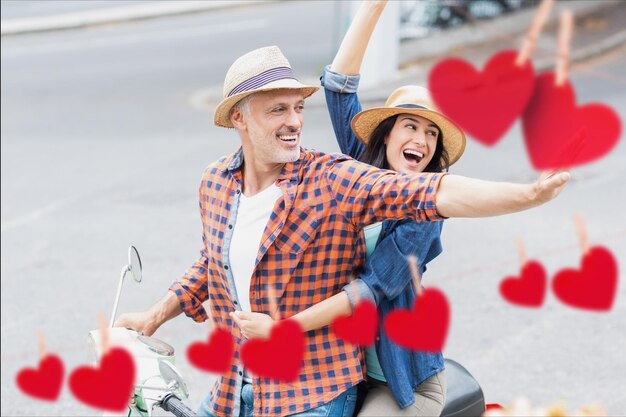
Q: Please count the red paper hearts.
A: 10